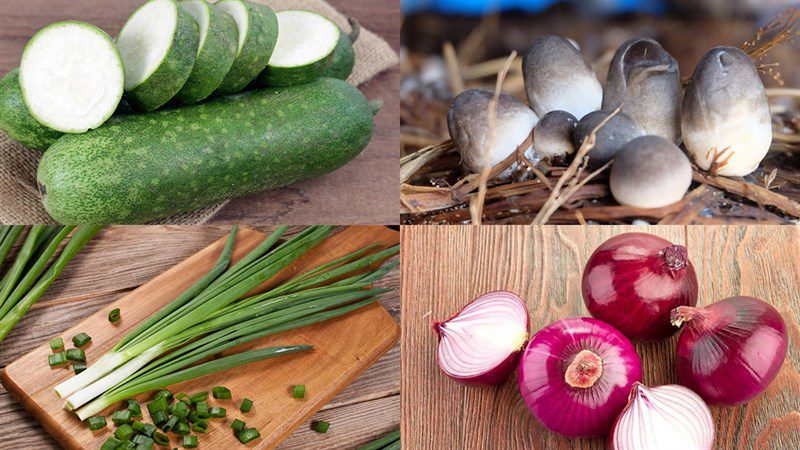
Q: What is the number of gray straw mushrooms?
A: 7